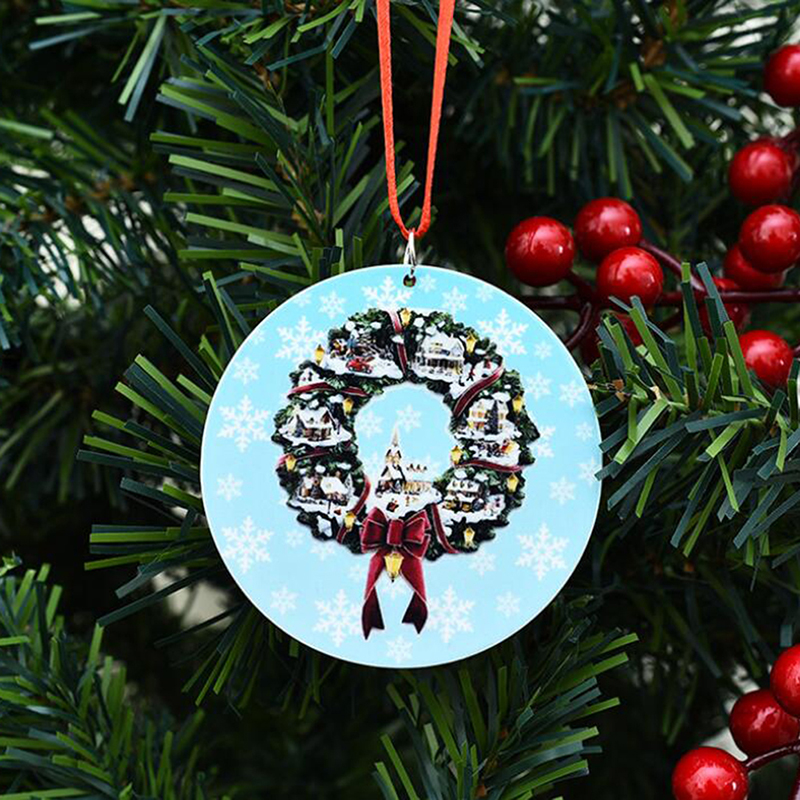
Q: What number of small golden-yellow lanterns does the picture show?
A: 11